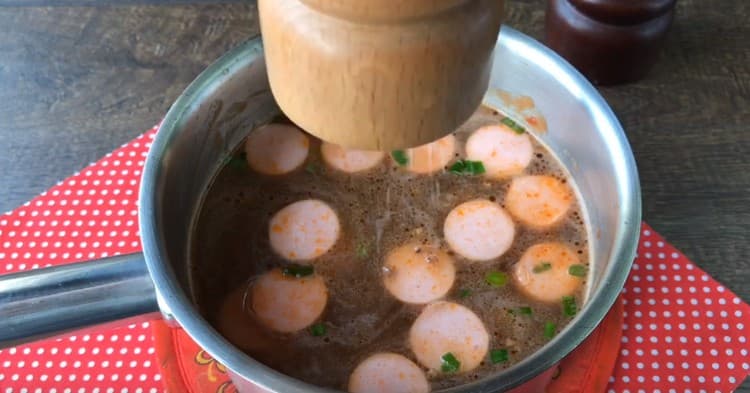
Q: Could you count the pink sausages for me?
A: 12